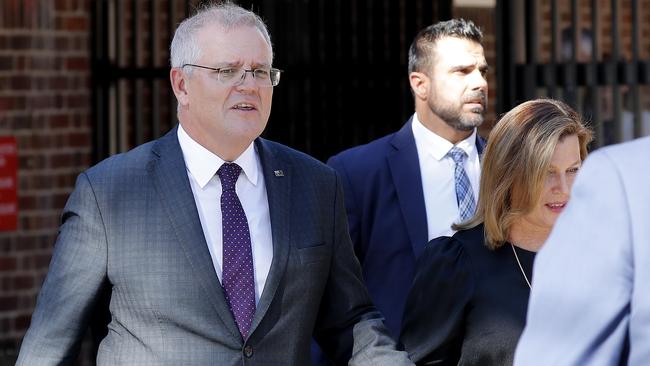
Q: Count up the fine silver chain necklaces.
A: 1